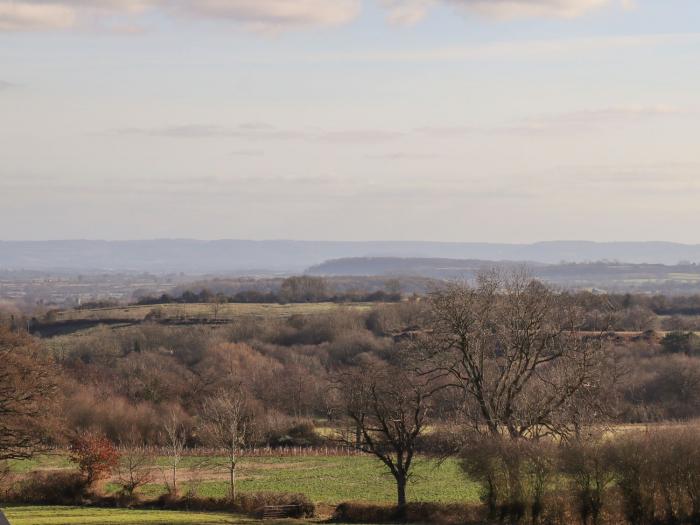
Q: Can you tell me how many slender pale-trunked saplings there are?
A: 2